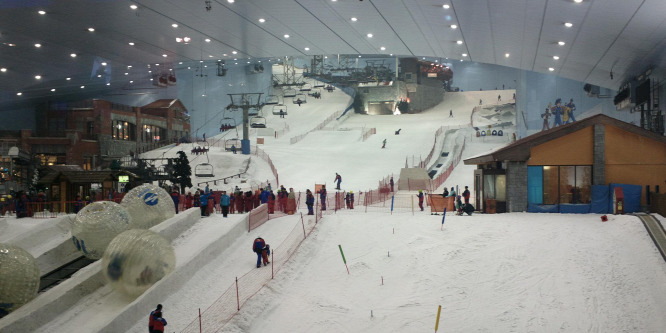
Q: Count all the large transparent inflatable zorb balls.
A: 4